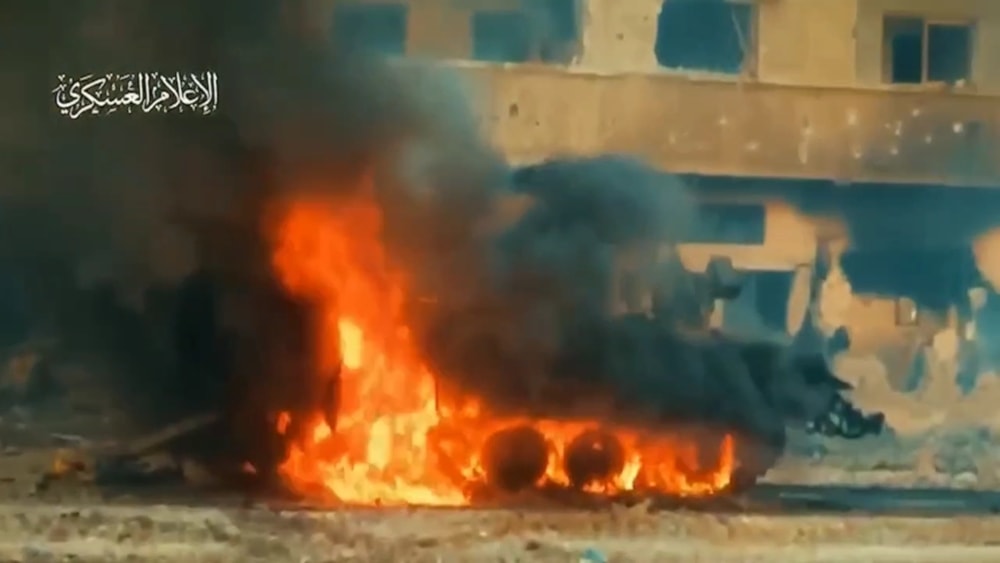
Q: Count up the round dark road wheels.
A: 2